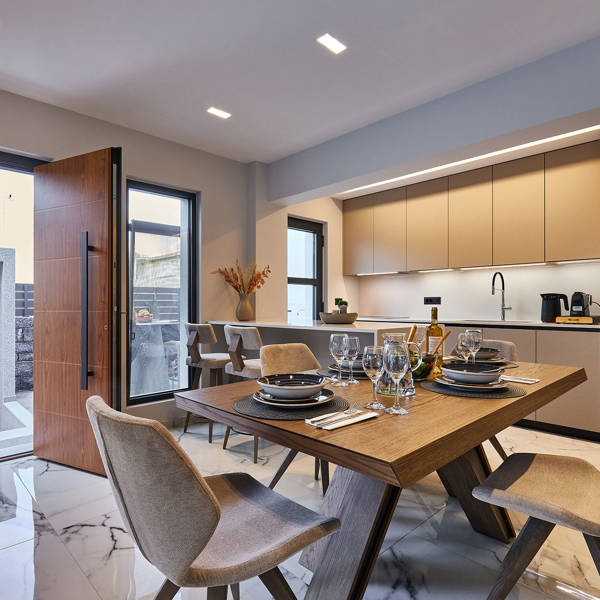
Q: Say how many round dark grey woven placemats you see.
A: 4